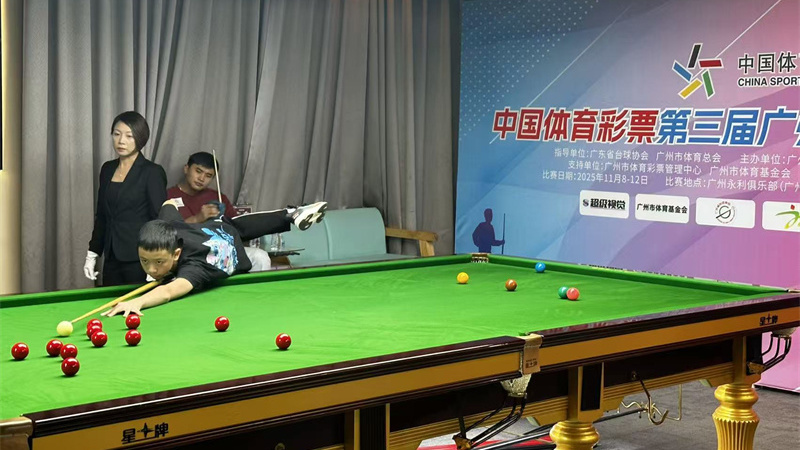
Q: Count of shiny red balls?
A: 11